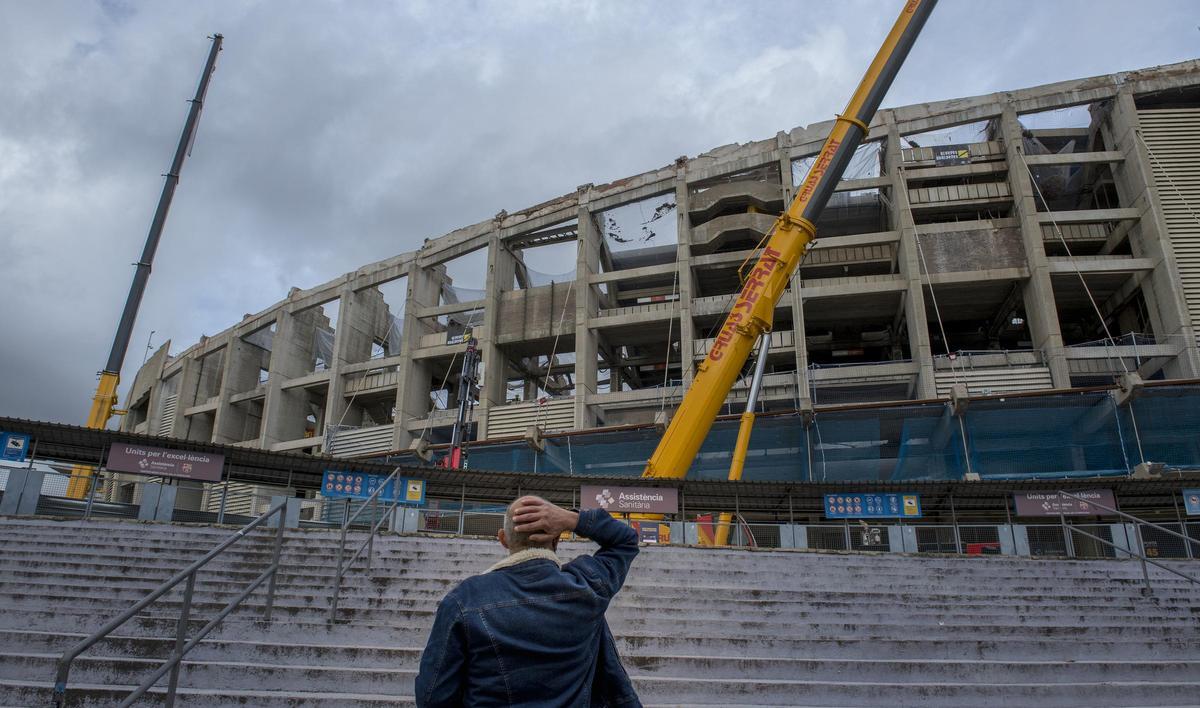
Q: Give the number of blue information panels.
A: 4